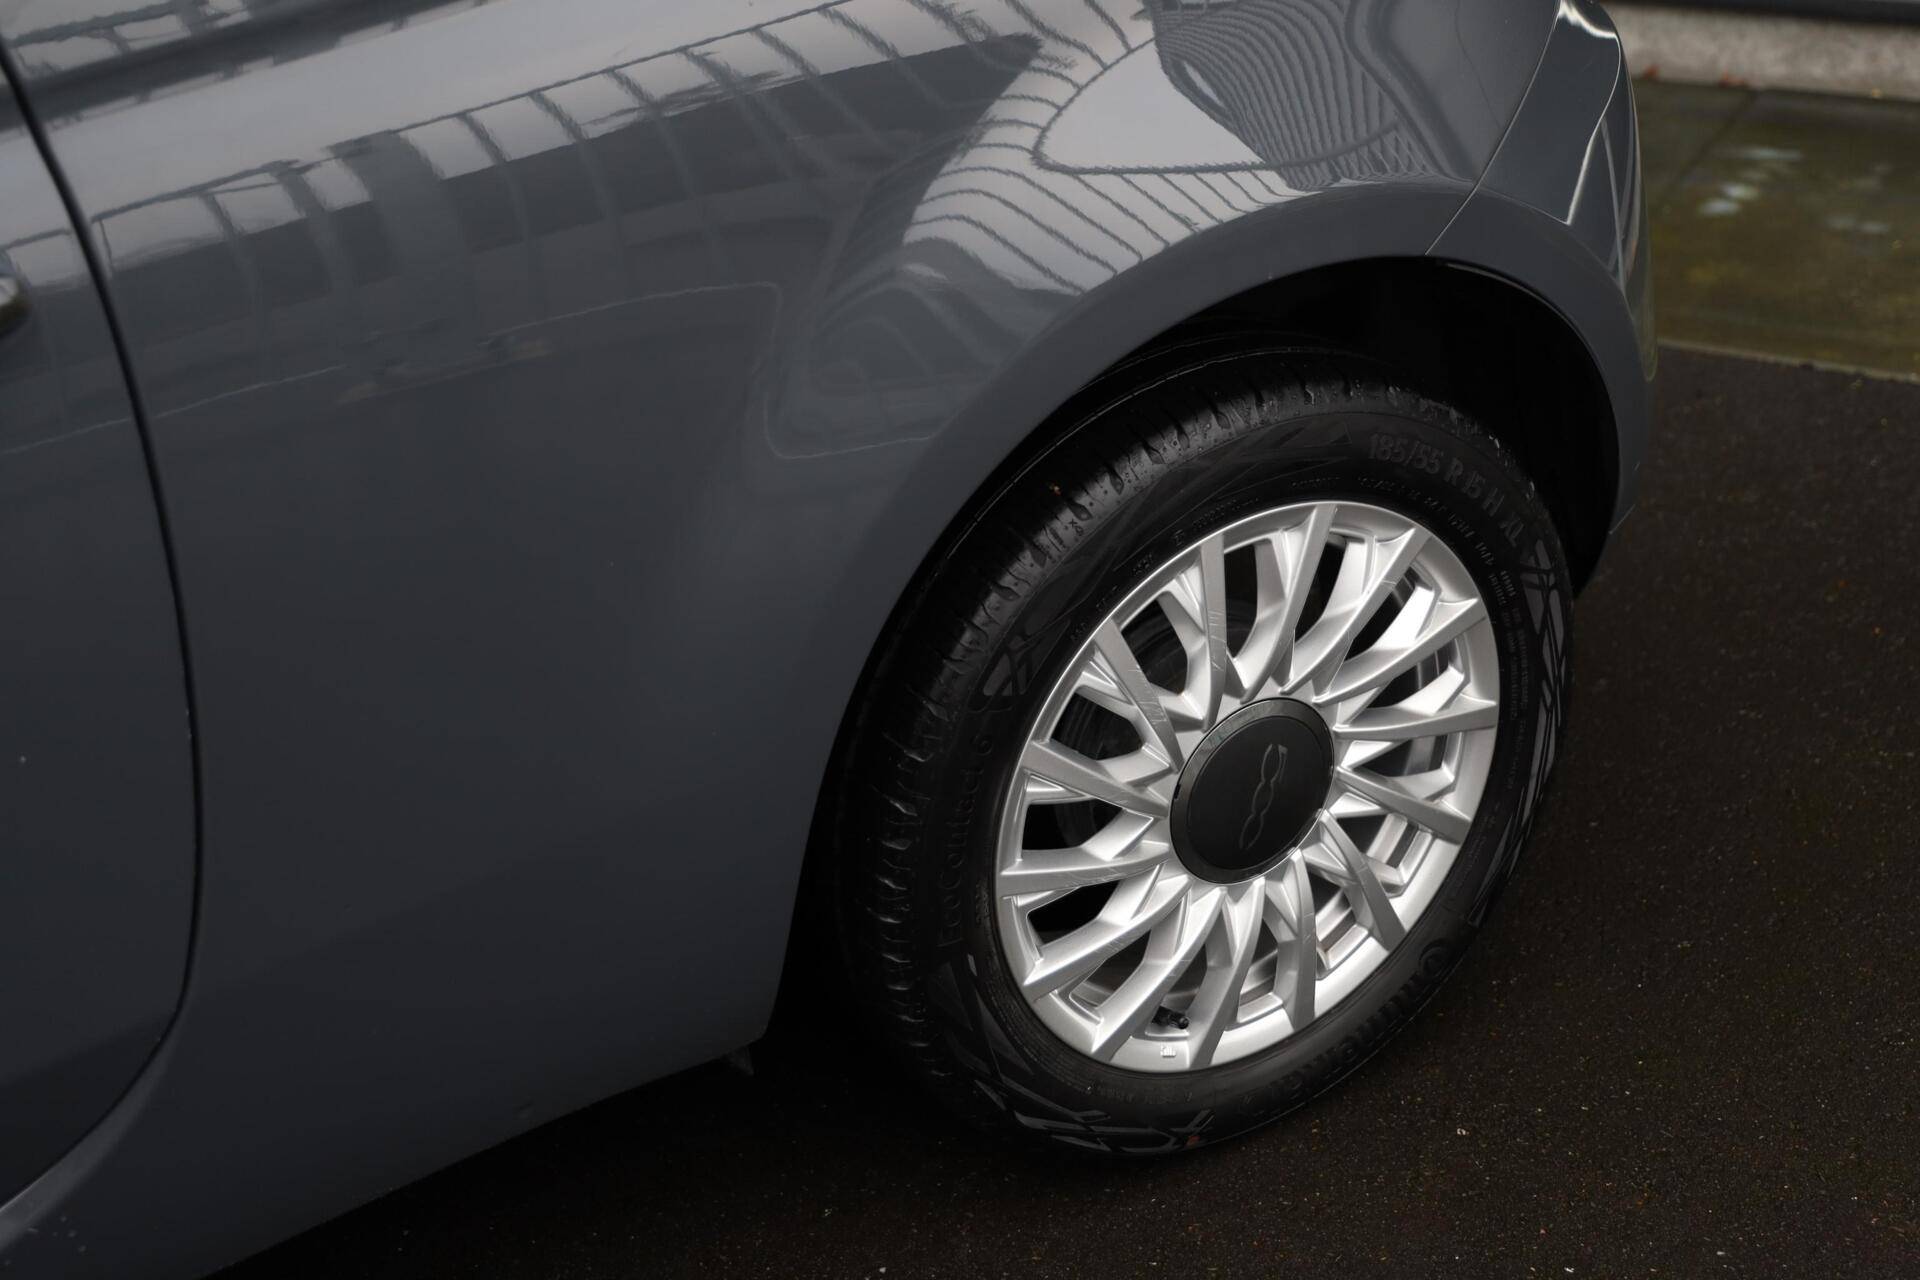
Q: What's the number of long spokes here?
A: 14